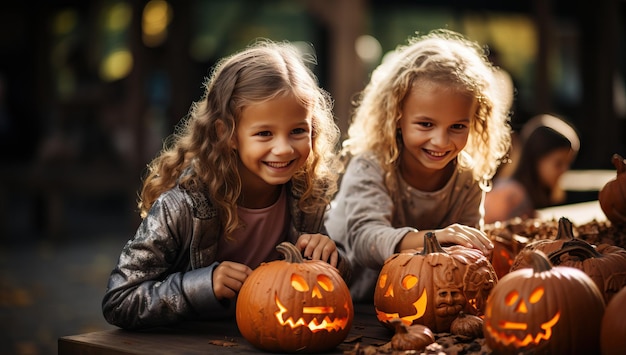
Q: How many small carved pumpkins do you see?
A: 3